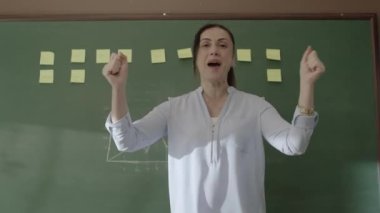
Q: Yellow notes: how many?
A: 11